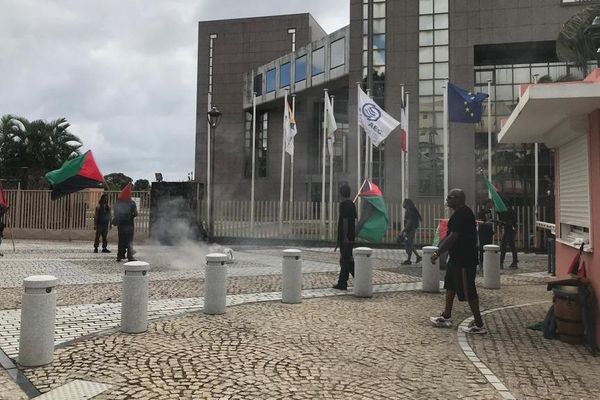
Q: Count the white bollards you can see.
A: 7